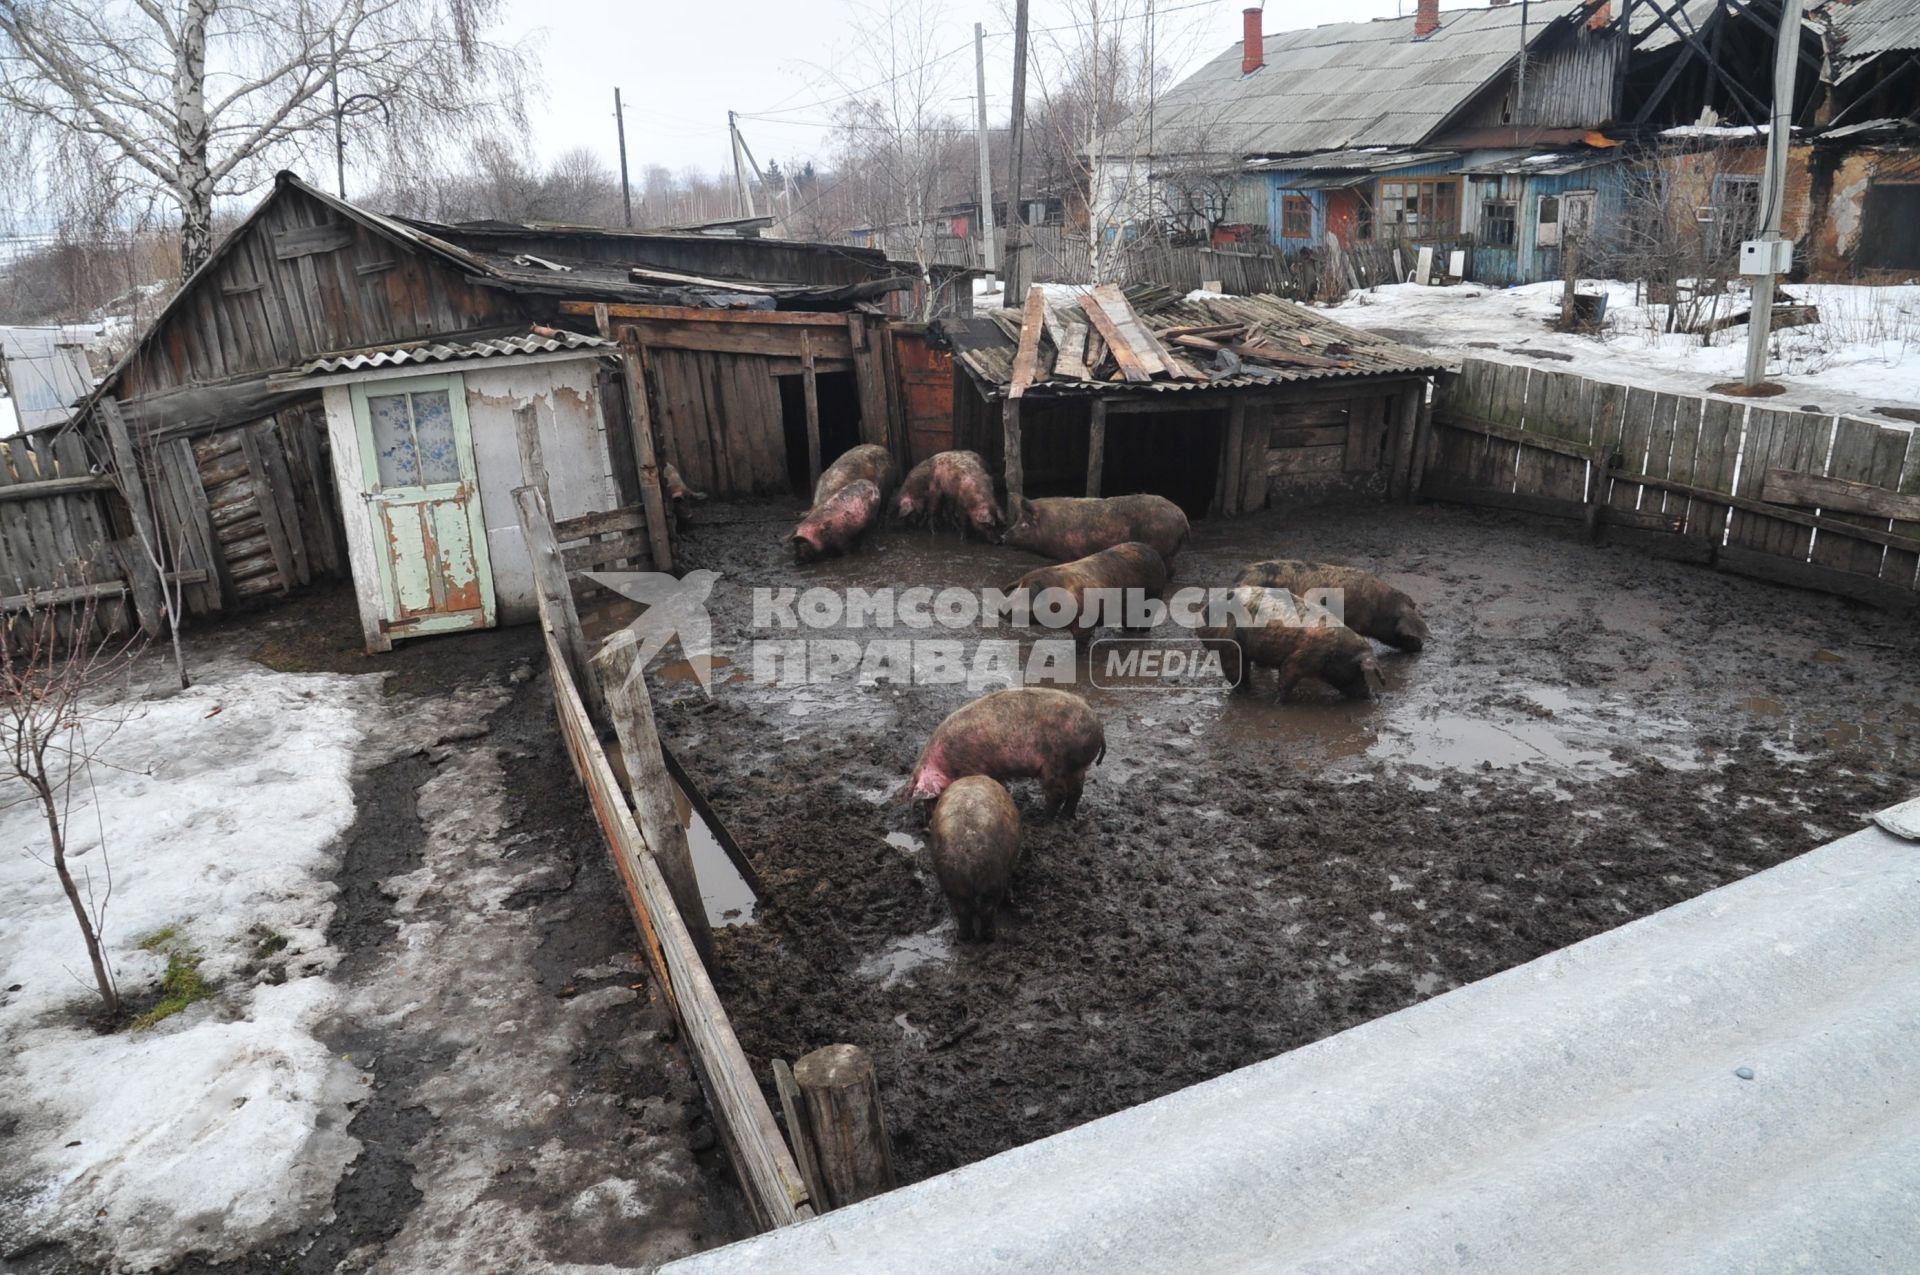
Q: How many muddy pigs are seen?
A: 11